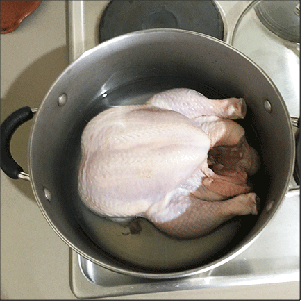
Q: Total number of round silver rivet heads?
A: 4